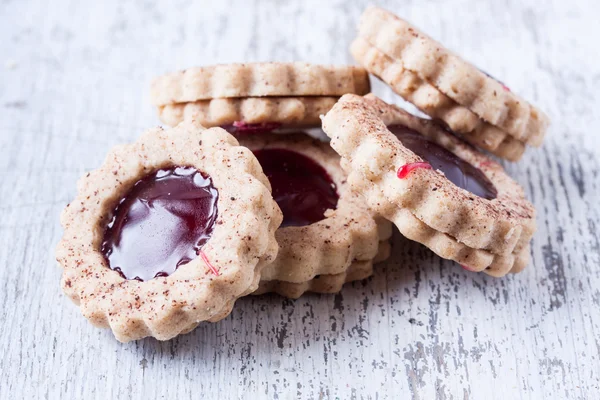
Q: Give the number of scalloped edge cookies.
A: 5